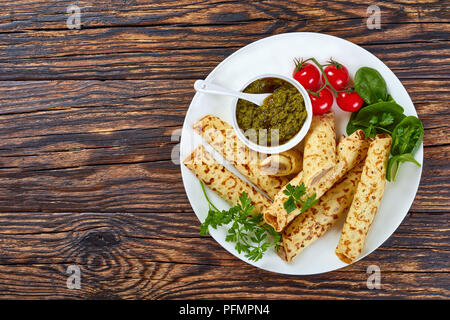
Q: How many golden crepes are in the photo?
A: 7